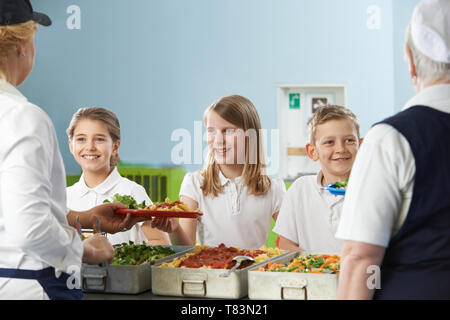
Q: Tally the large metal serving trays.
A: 3